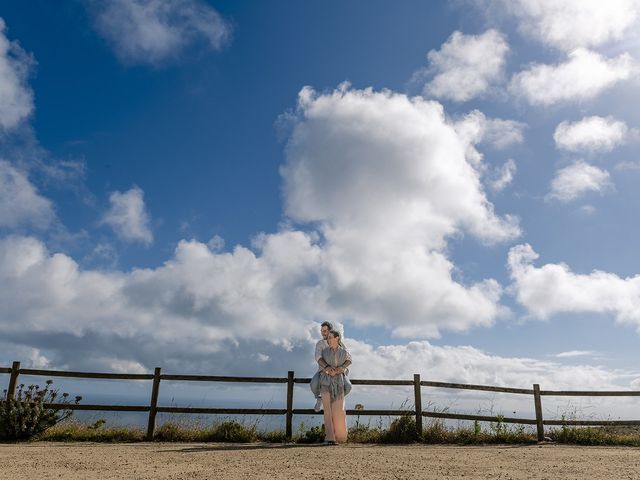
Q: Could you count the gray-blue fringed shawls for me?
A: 1